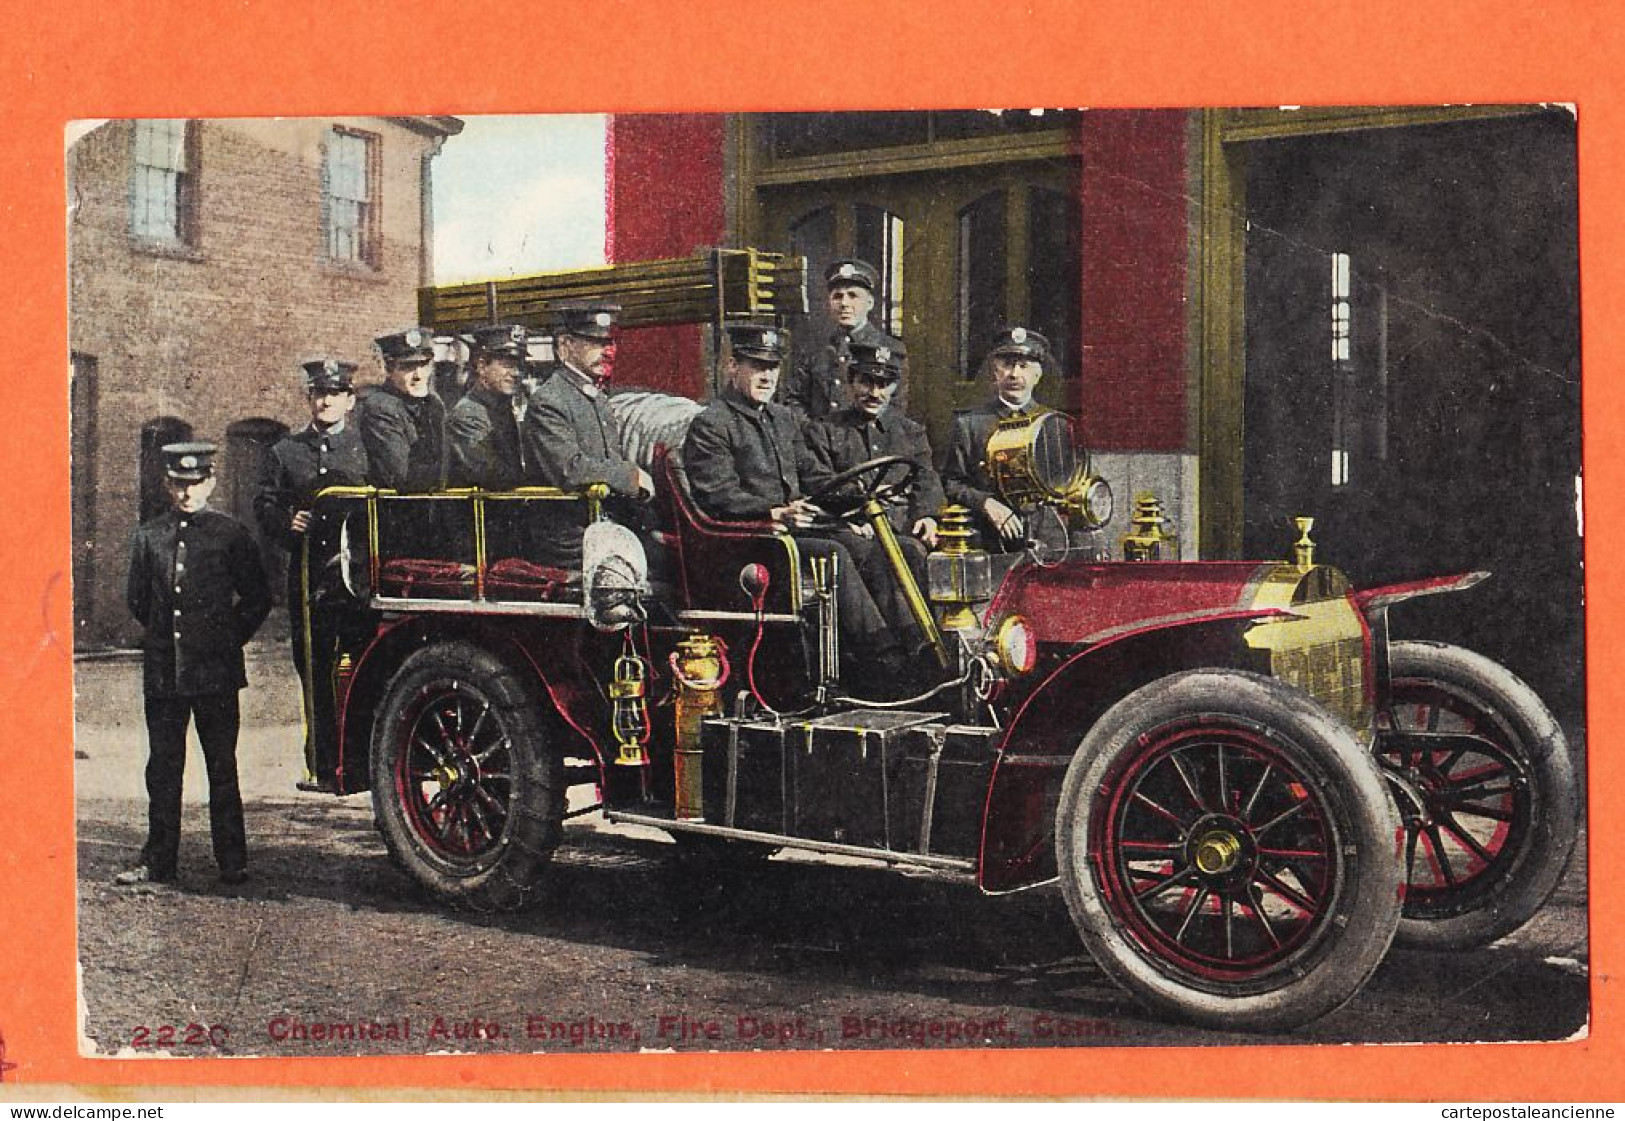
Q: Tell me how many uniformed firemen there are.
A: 9